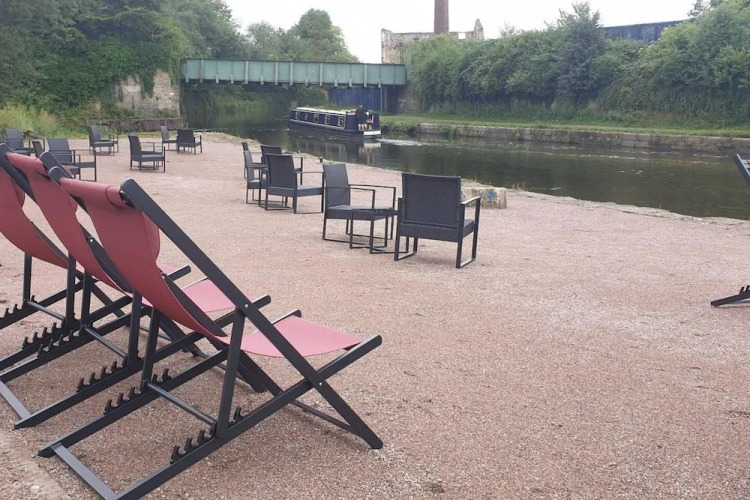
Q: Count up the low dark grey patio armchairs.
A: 13